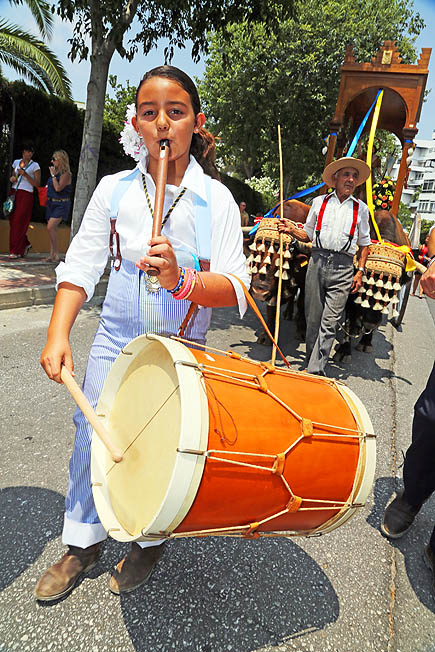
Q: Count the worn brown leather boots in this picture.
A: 2